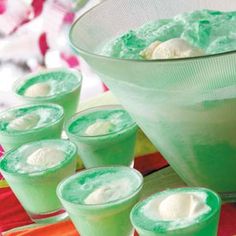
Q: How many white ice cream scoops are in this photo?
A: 7